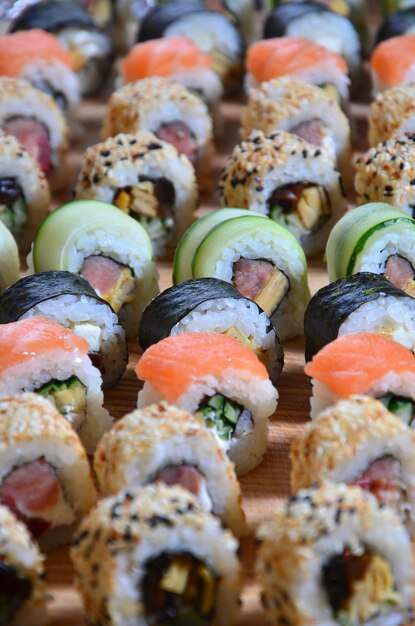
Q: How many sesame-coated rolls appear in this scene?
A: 14